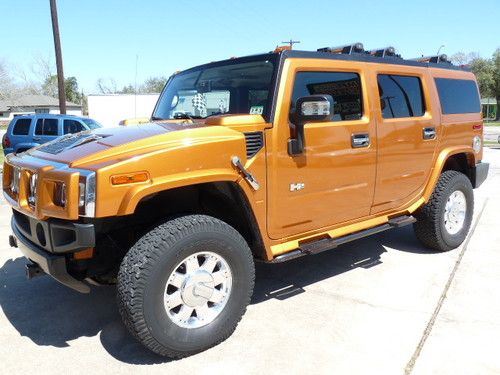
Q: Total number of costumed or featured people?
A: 0